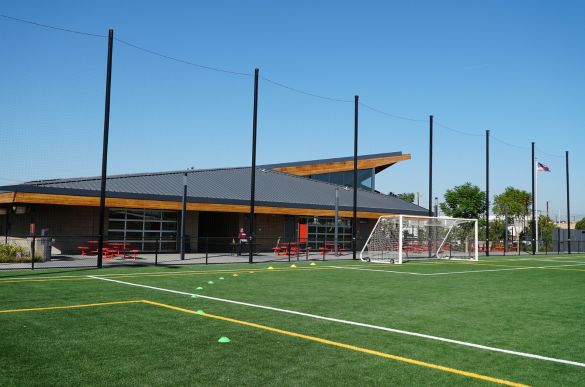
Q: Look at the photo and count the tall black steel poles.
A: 7